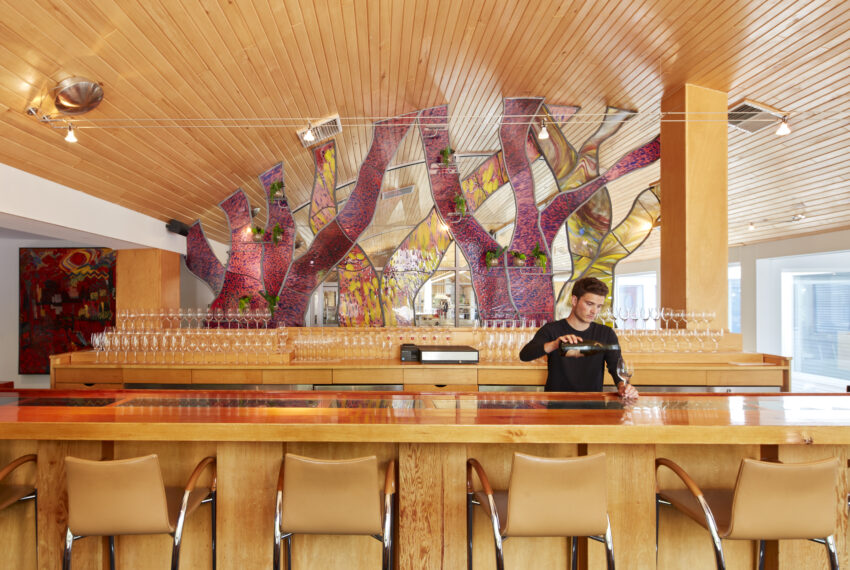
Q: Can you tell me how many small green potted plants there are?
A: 10